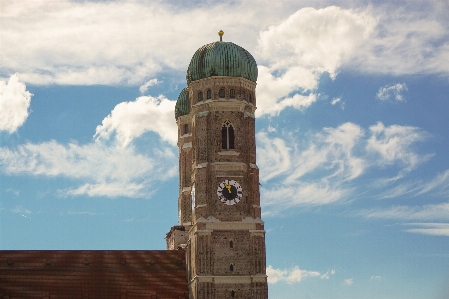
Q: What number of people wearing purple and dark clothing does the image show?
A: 0